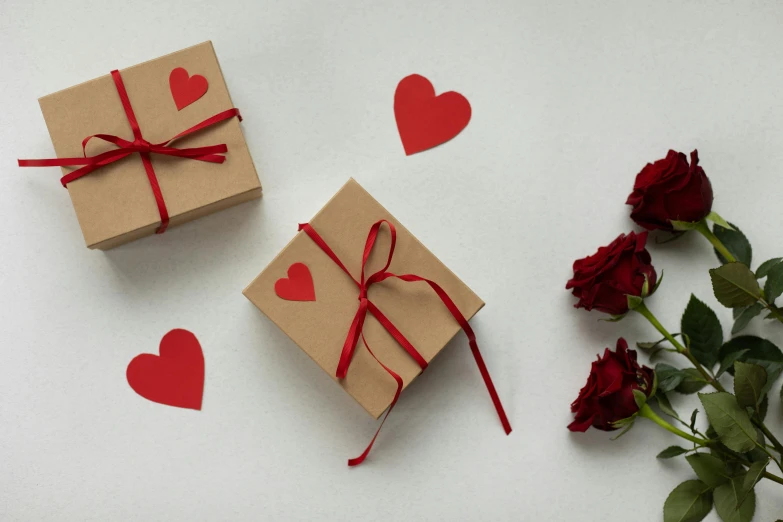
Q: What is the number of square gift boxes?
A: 2